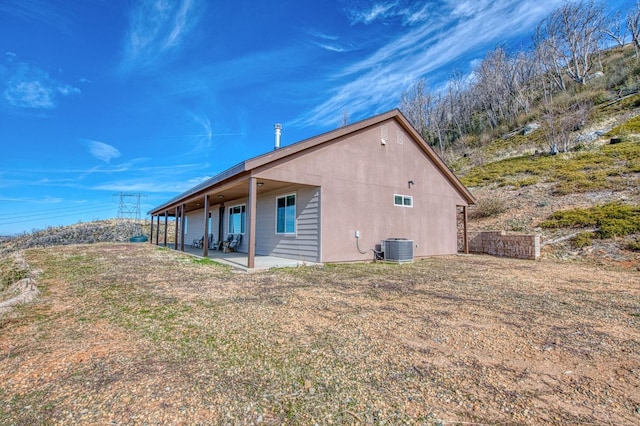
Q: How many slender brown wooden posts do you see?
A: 8